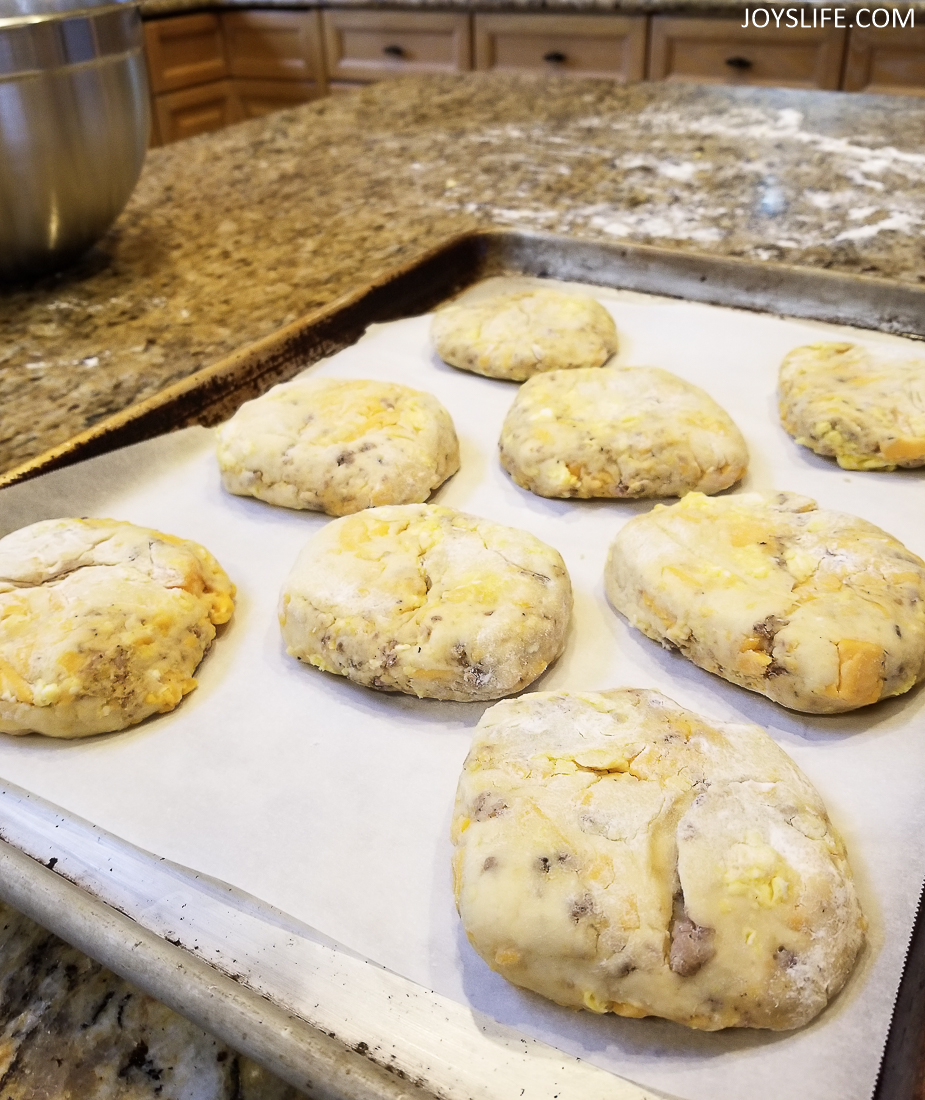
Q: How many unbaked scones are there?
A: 8